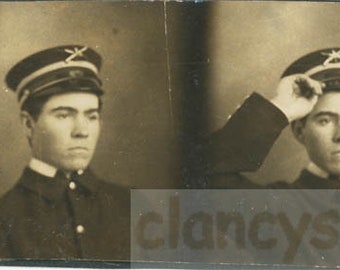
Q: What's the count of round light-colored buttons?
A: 2